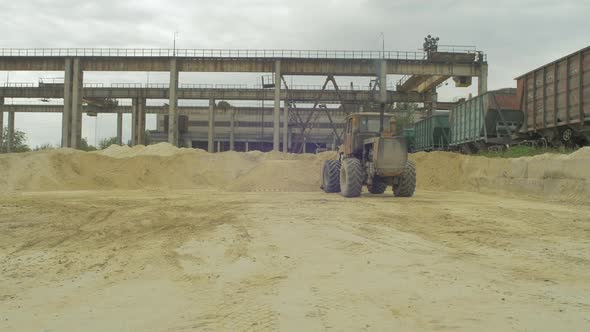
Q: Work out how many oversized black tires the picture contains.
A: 4